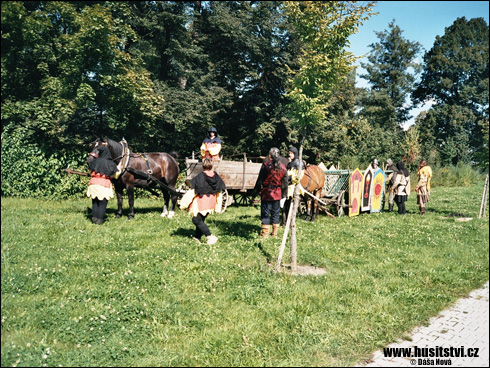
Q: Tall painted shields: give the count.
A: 3